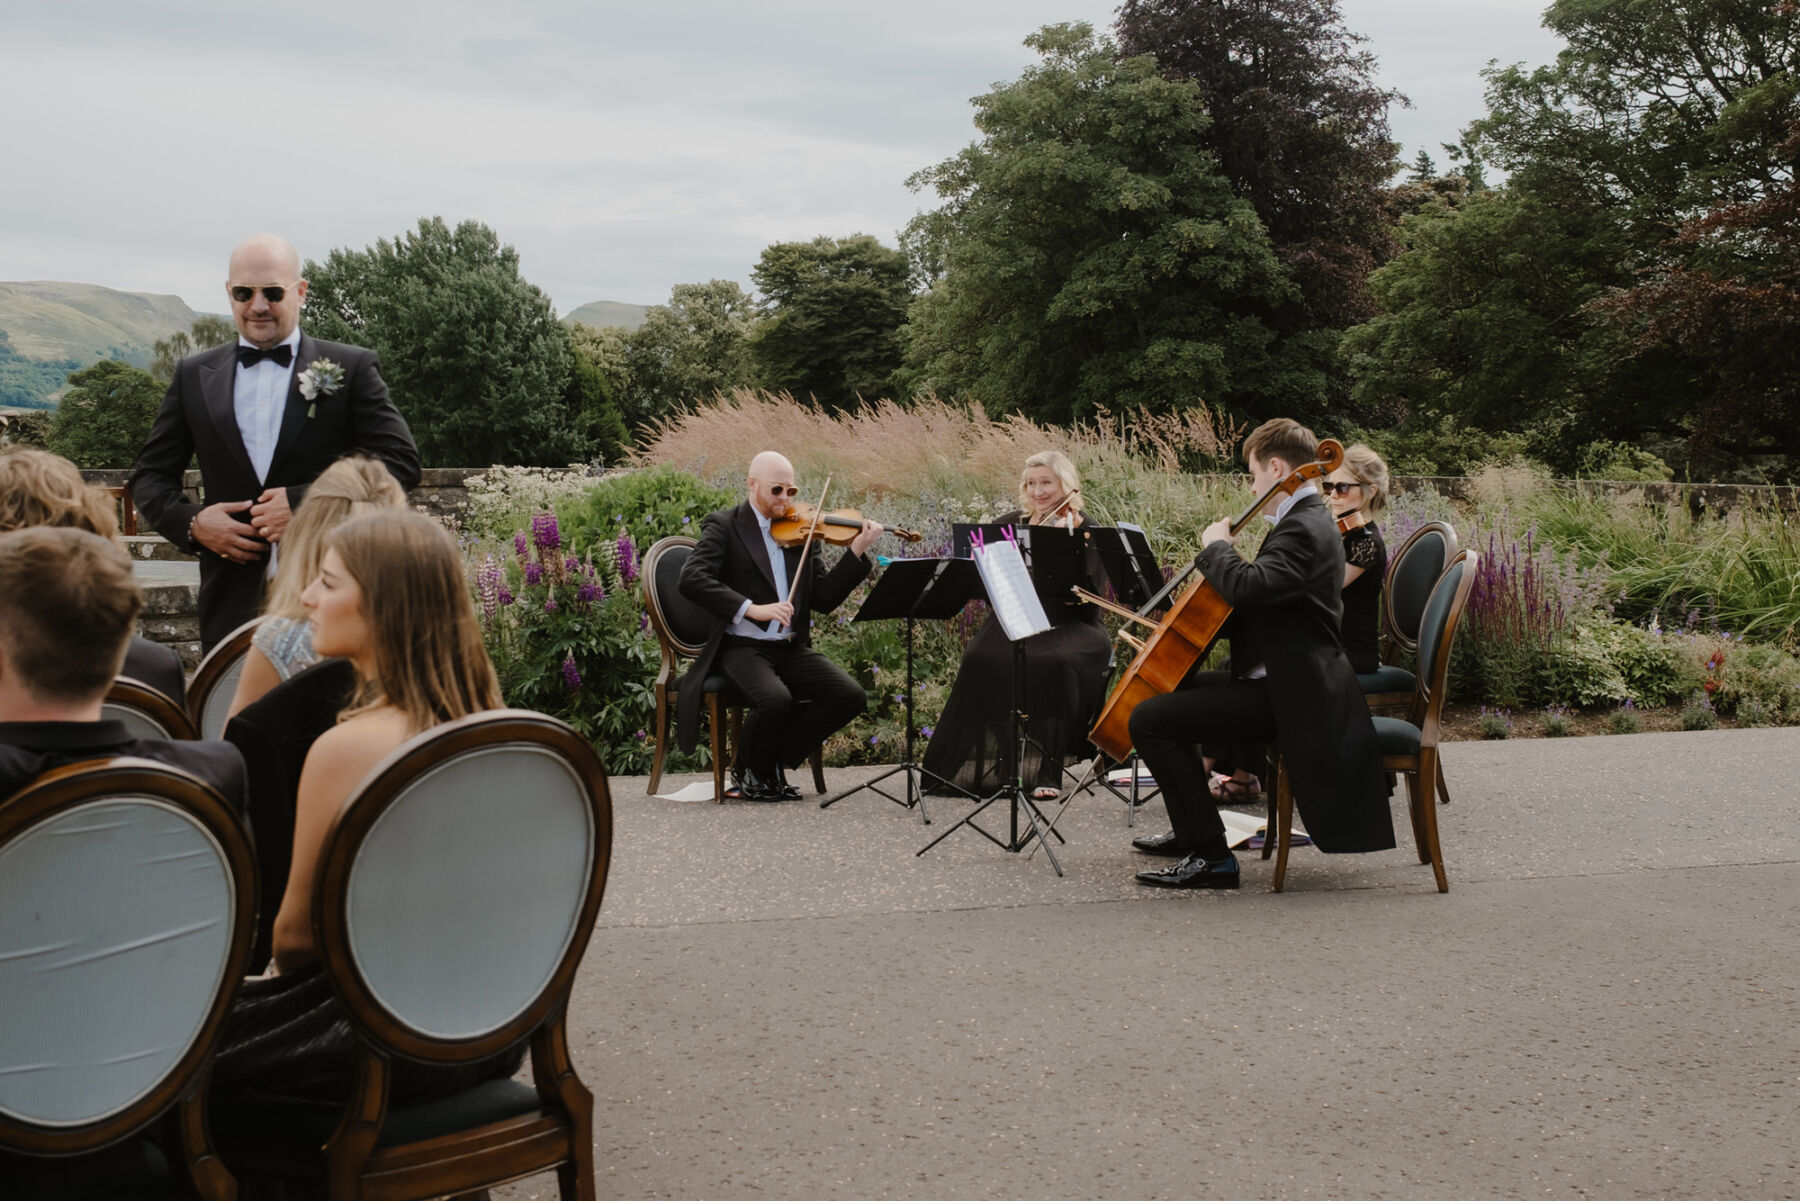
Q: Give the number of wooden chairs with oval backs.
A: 7